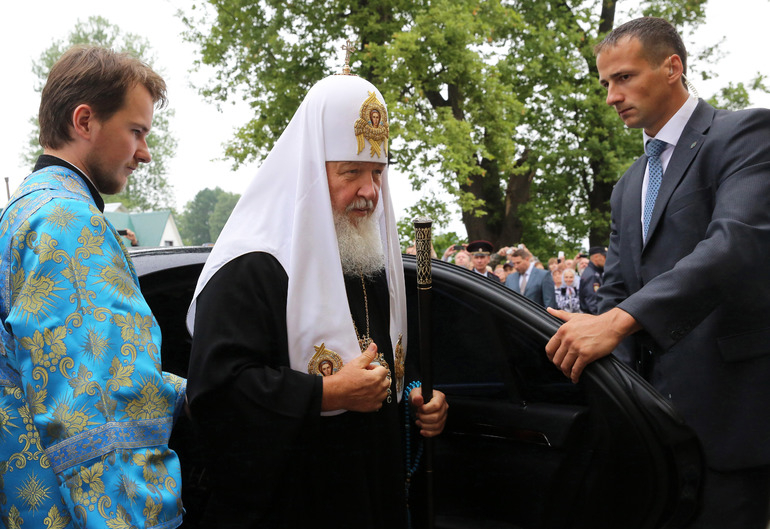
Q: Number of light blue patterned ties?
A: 1